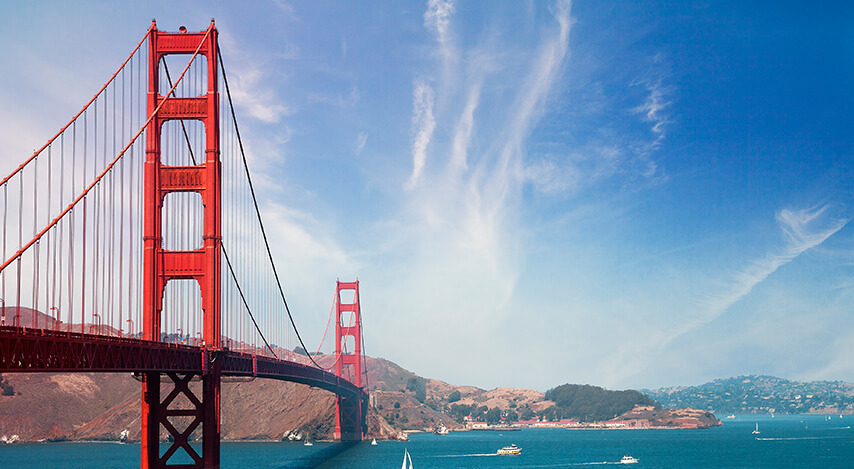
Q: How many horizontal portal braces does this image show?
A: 8